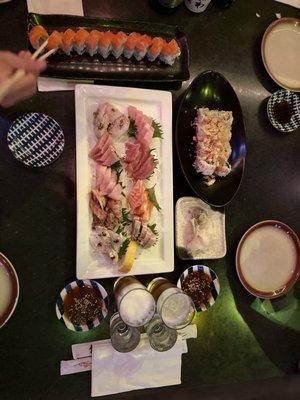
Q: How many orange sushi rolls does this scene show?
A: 11